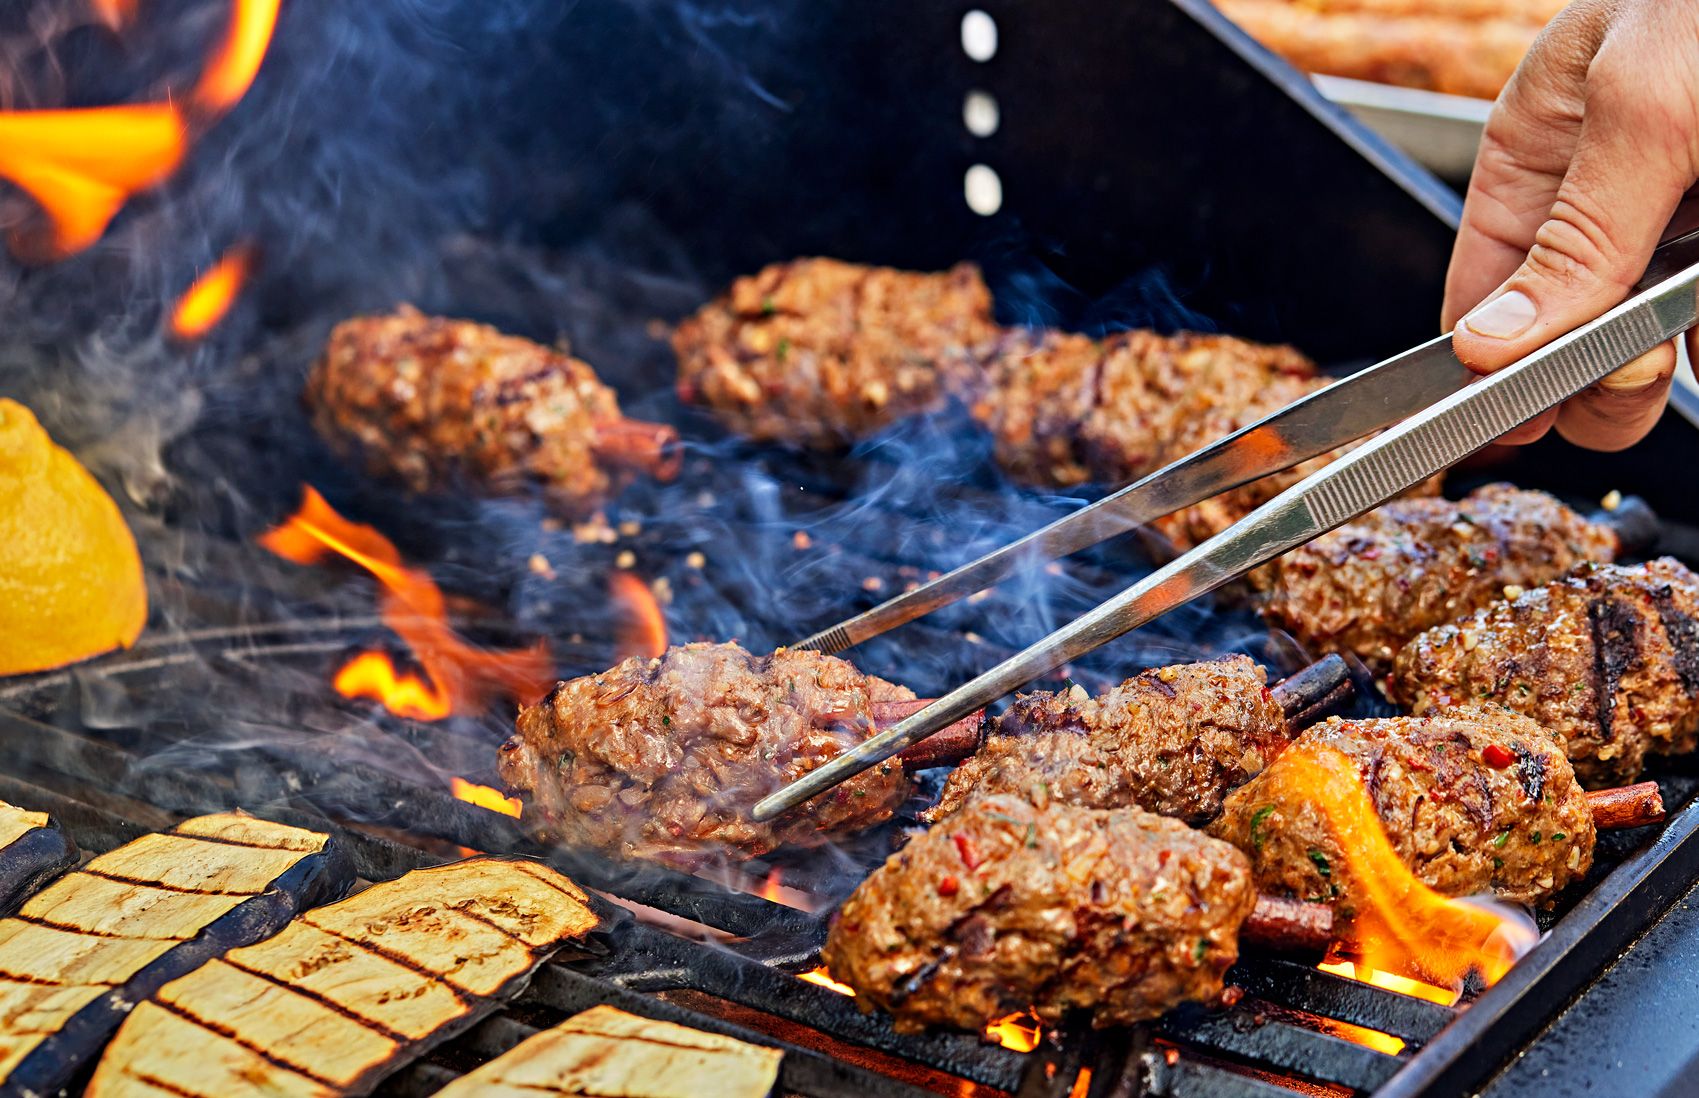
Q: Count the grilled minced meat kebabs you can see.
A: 10